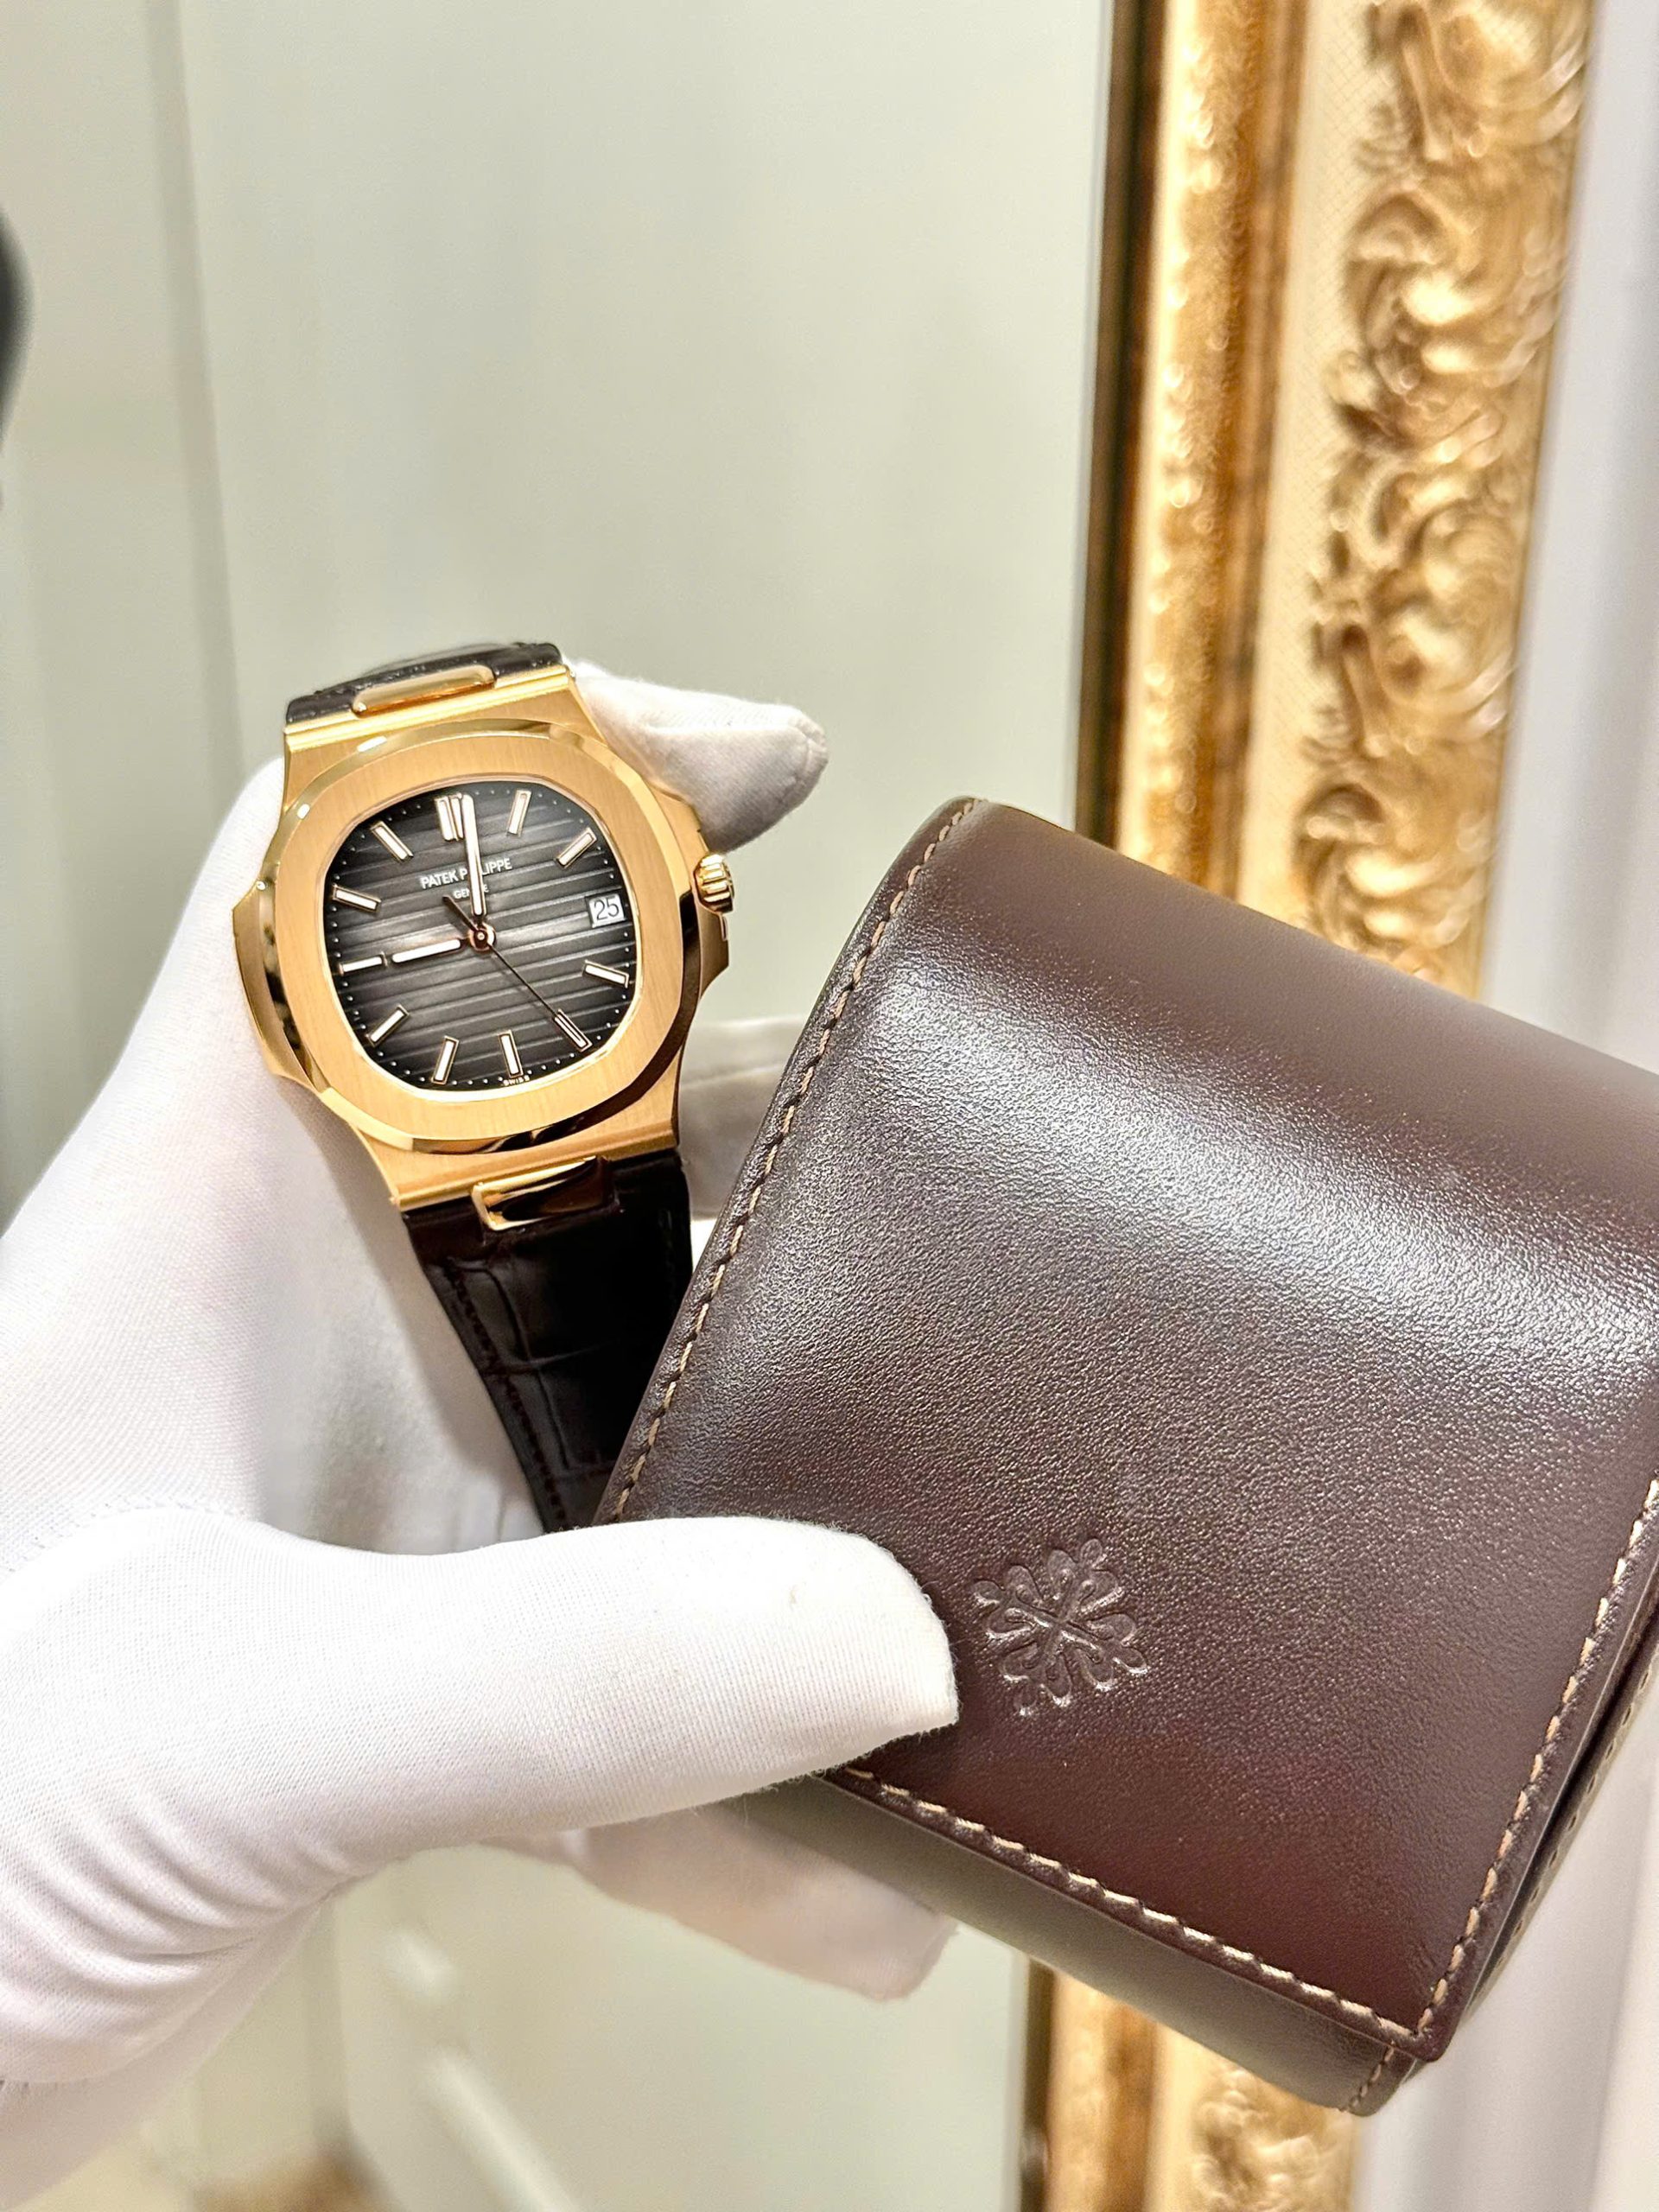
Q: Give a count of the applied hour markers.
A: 11